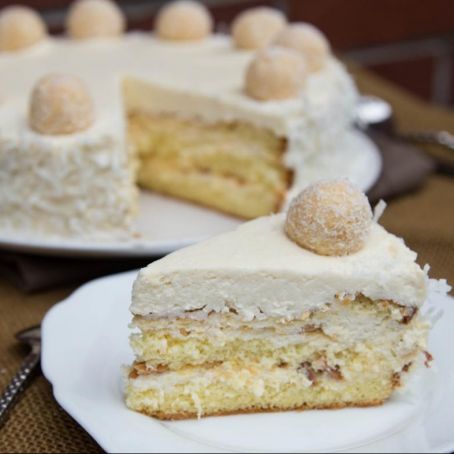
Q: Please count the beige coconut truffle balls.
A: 8